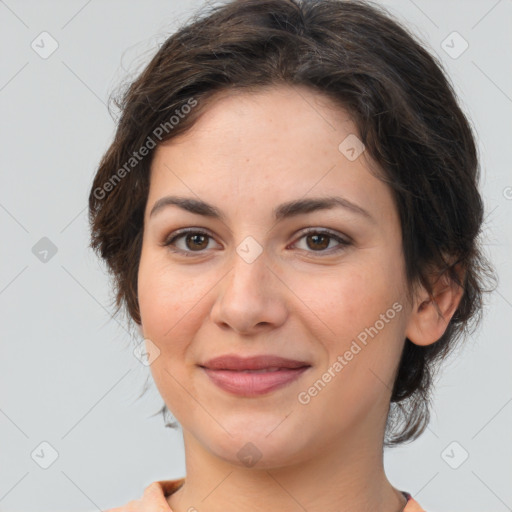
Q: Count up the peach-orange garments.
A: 1